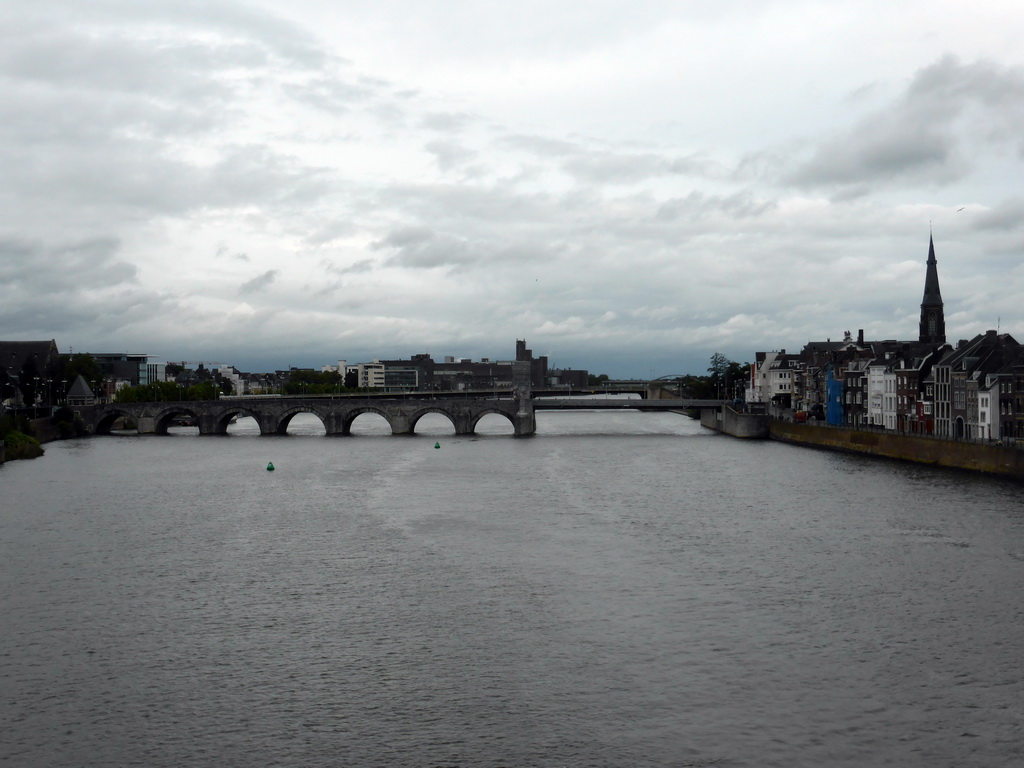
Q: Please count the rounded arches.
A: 7